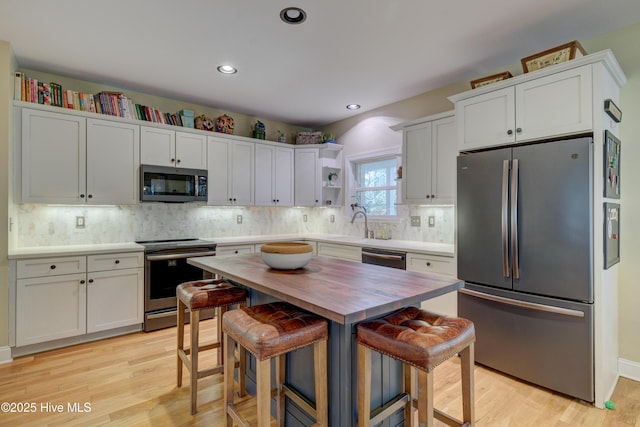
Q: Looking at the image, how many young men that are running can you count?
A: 0